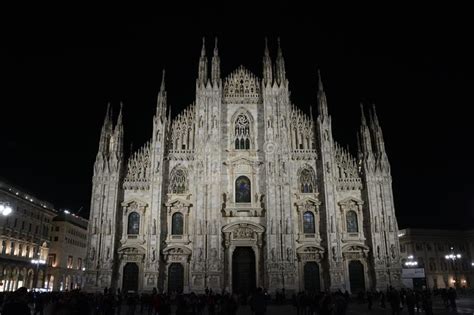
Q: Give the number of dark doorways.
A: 5